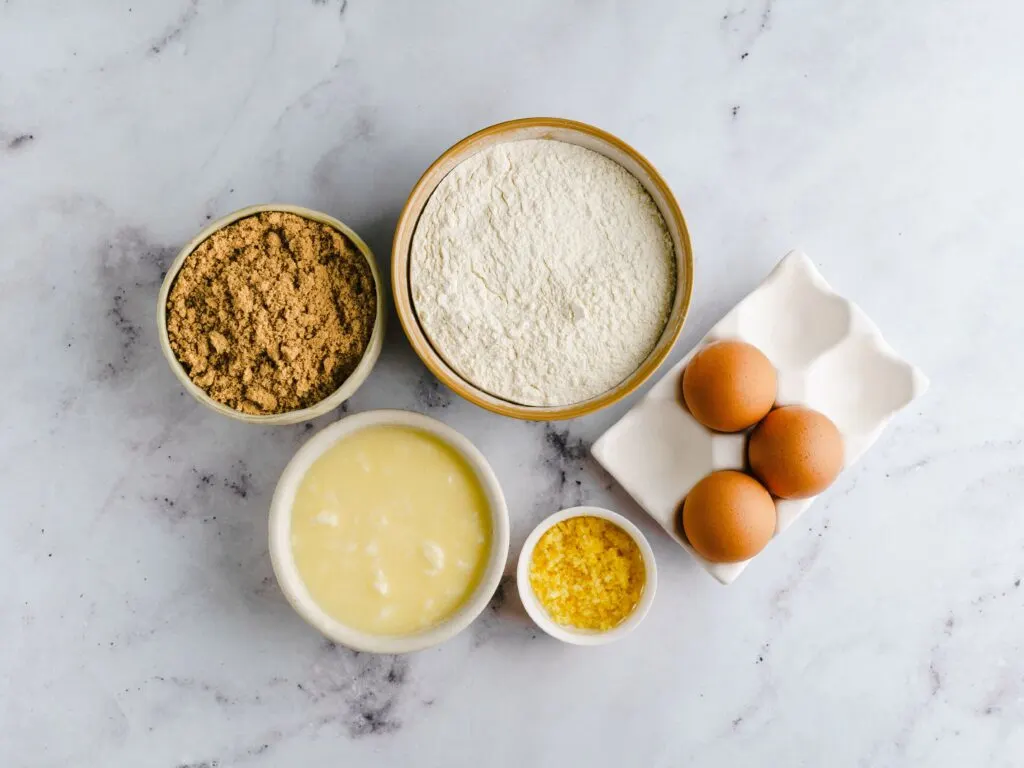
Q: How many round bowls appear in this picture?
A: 4